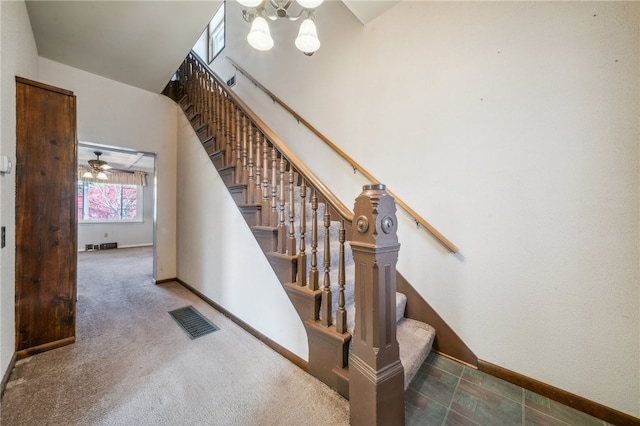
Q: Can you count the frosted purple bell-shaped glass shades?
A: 0